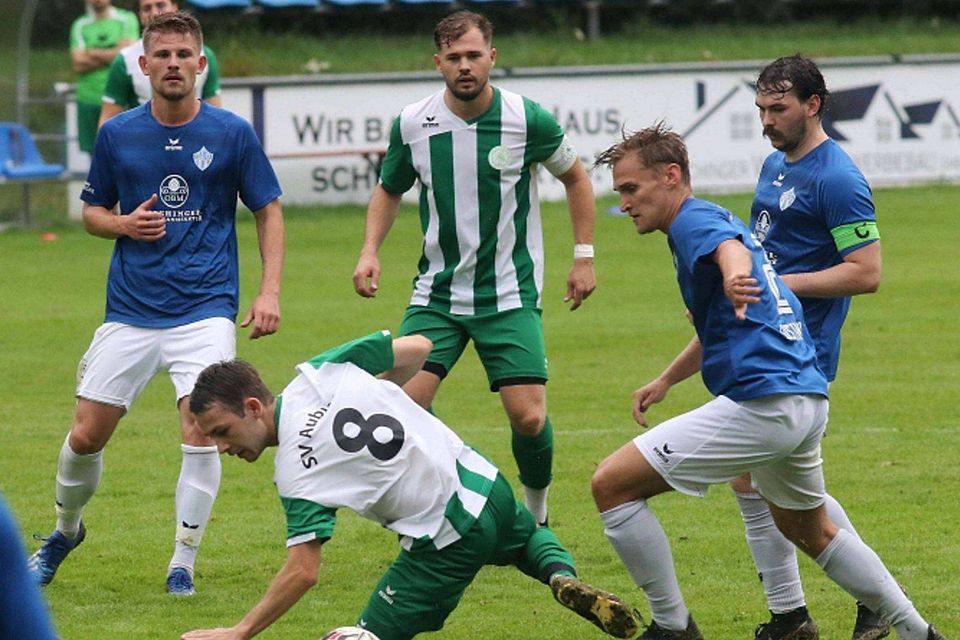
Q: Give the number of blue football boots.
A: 2